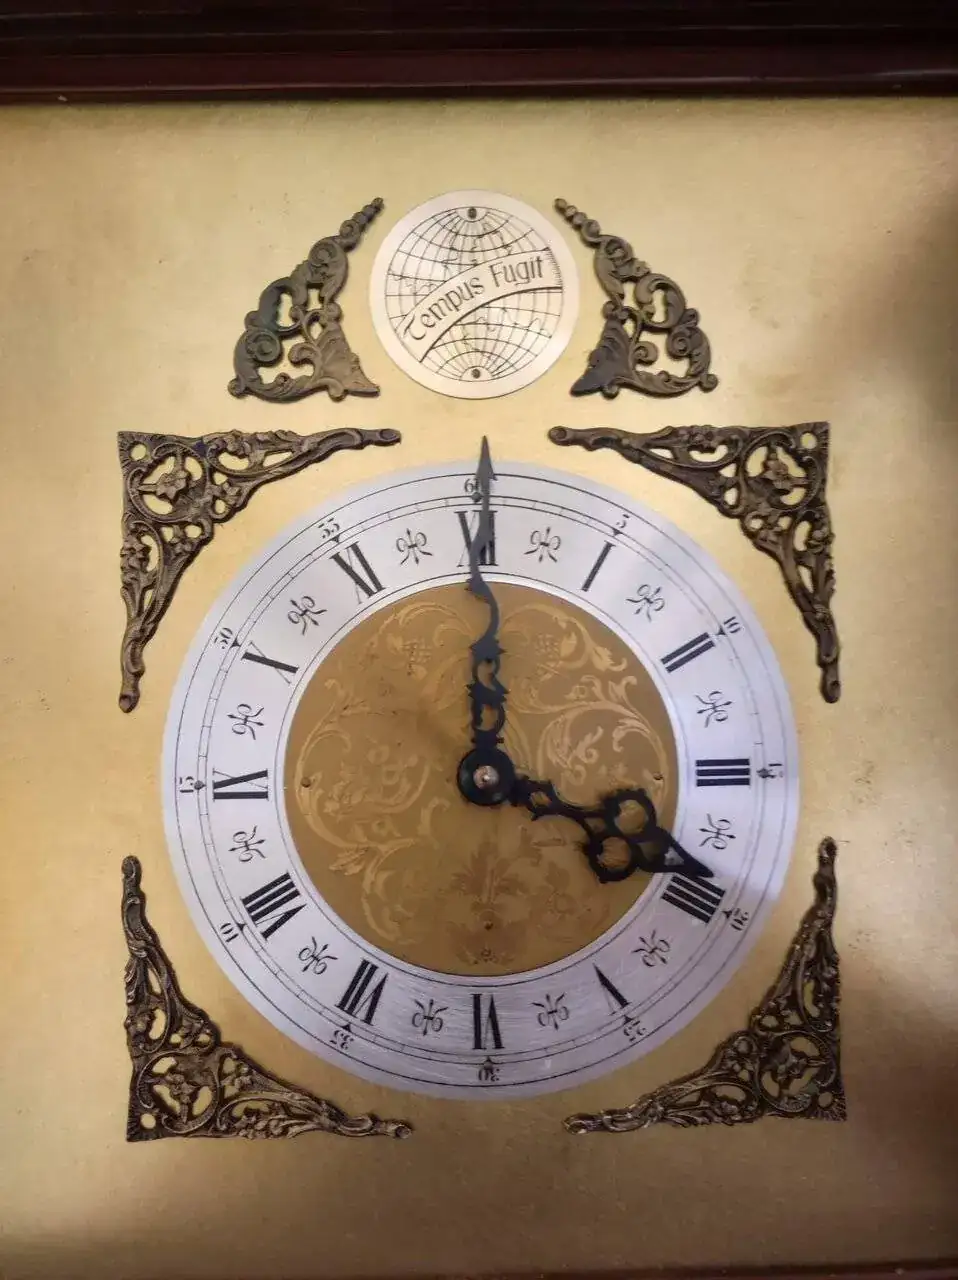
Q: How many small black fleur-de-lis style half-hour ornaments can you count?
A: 12